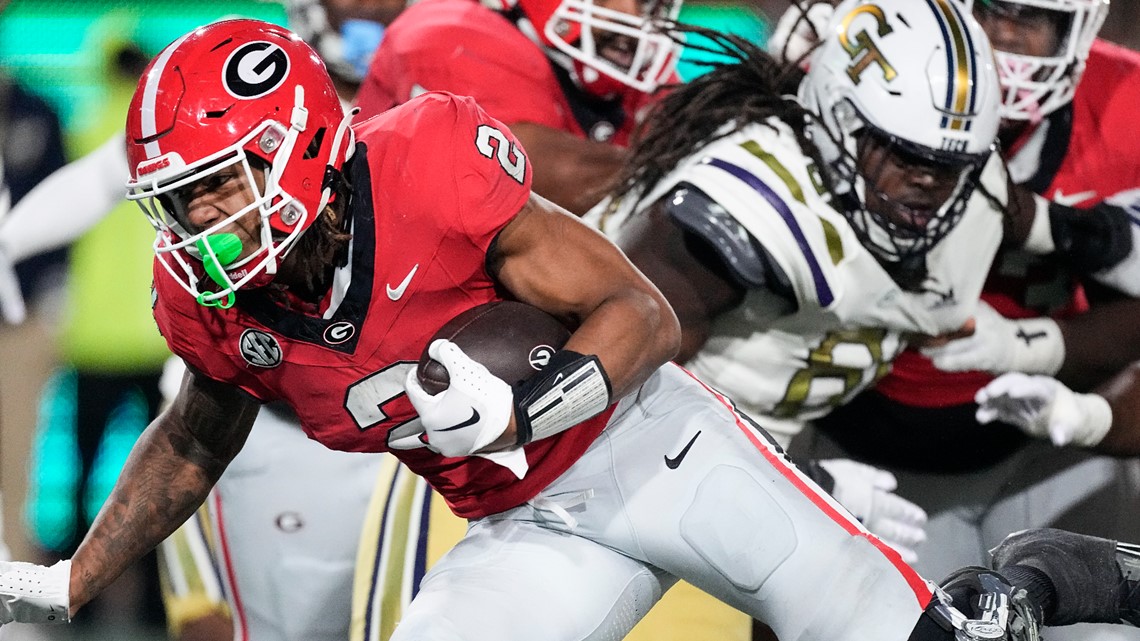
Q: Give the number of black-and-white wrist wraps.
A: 1